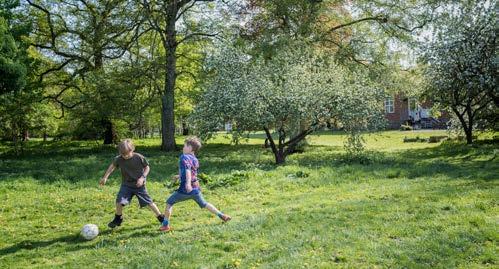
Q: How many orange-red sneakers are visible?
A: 2